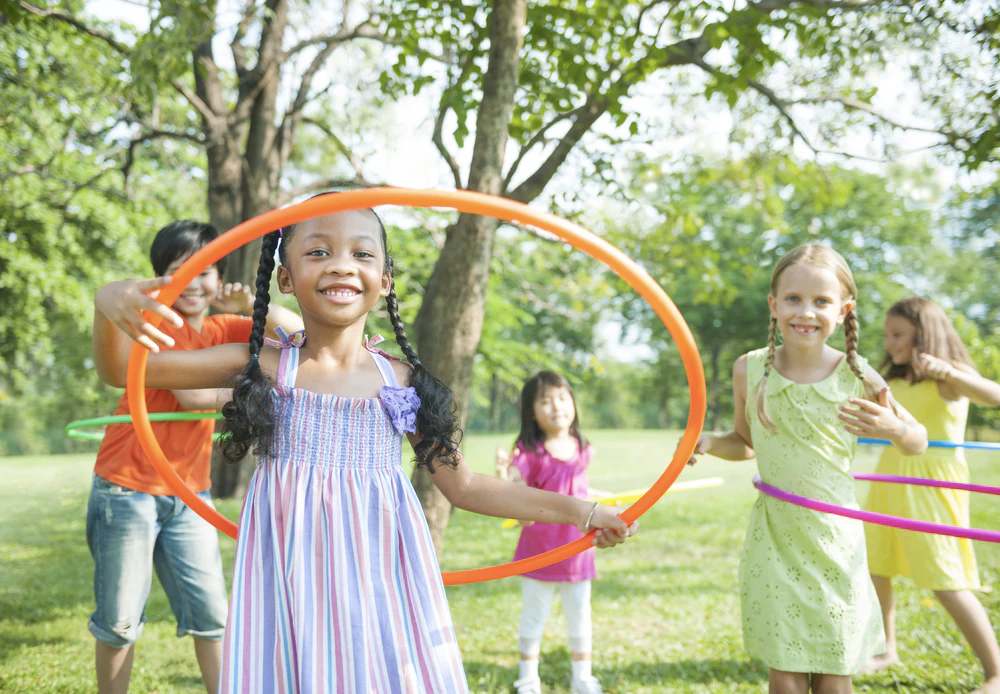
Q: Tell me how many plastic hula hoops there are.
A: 5